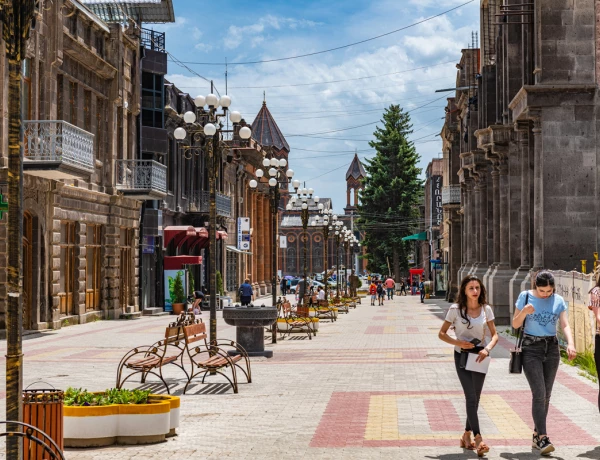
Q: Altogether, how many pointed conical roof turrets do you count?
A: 2